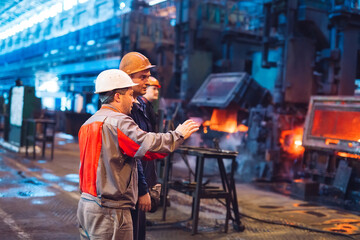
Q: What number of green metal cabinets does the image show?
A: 1